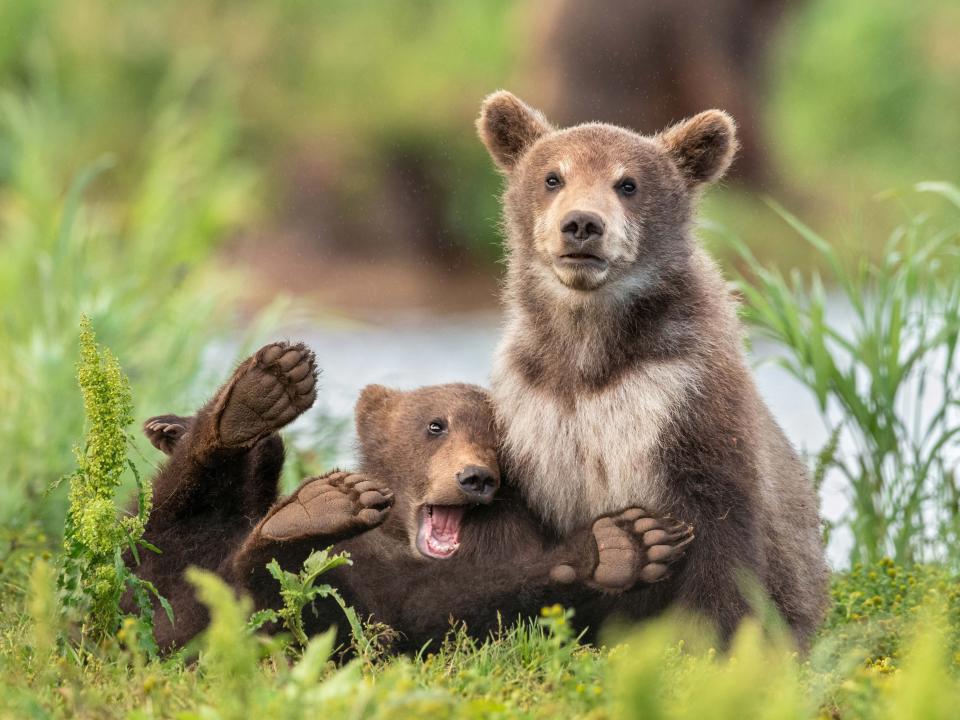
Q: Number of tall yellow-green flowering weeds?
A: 1